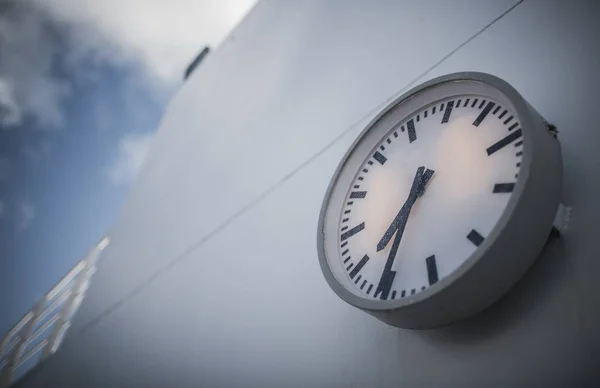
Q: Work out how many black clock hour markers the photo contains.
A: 12